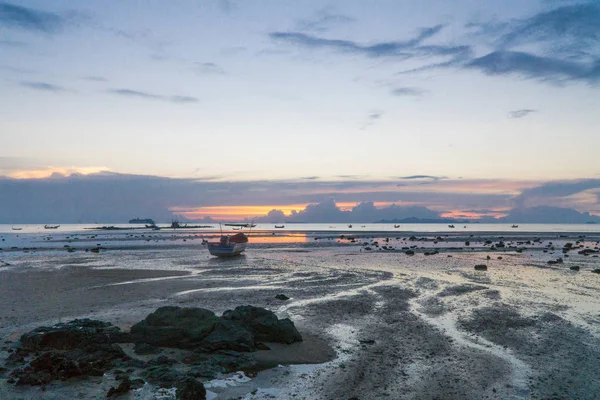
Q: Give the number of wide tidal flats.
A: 1